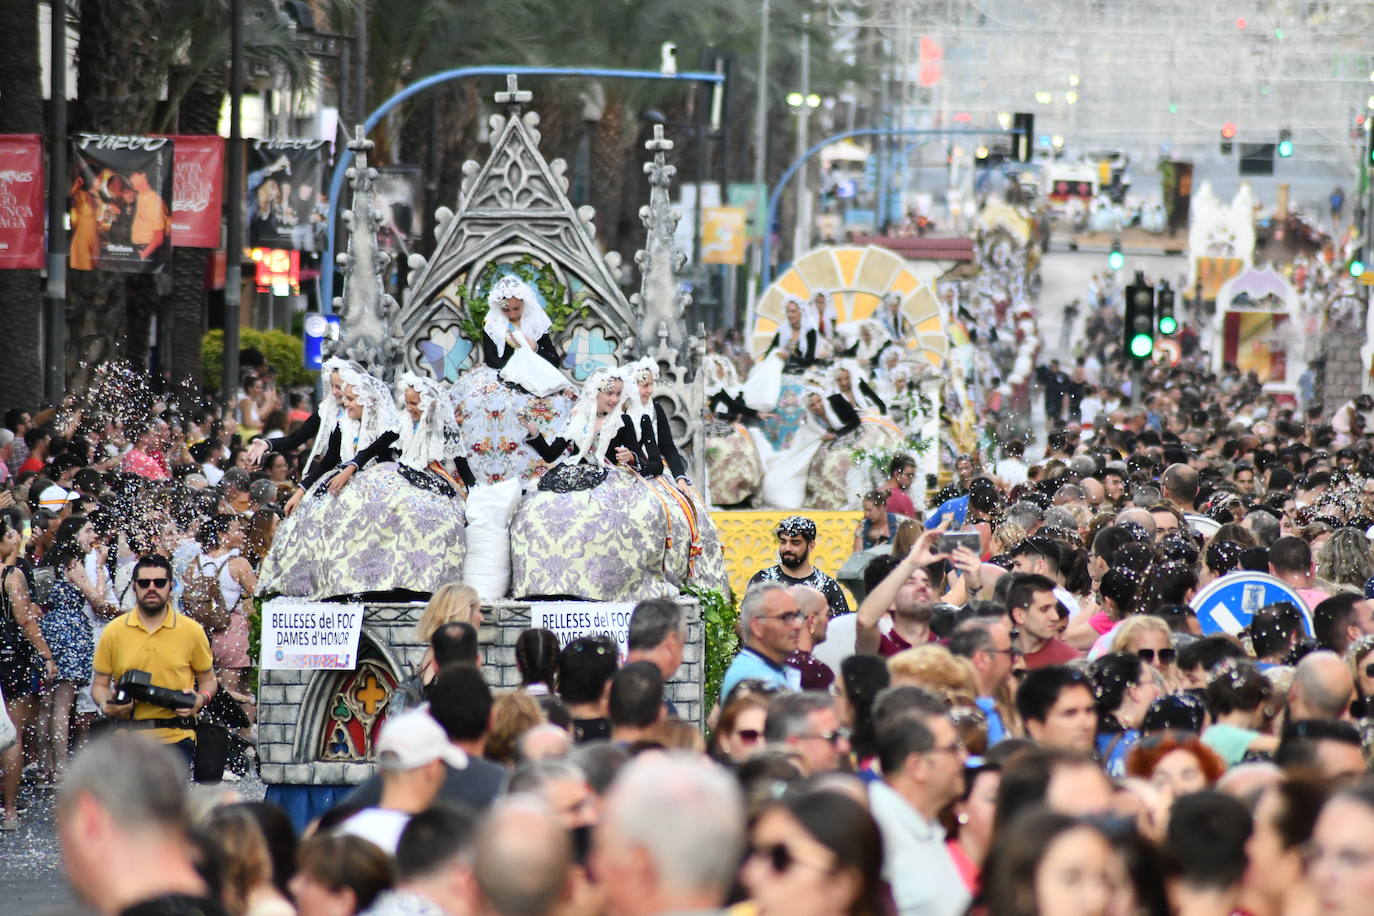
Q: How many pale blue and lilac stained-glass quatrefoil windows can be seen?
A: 2